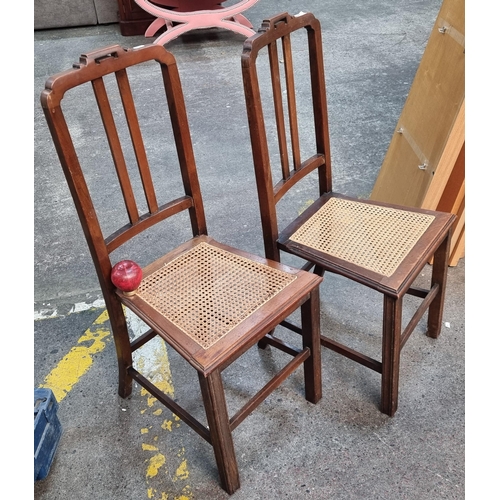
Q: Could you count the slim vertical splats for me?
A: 4